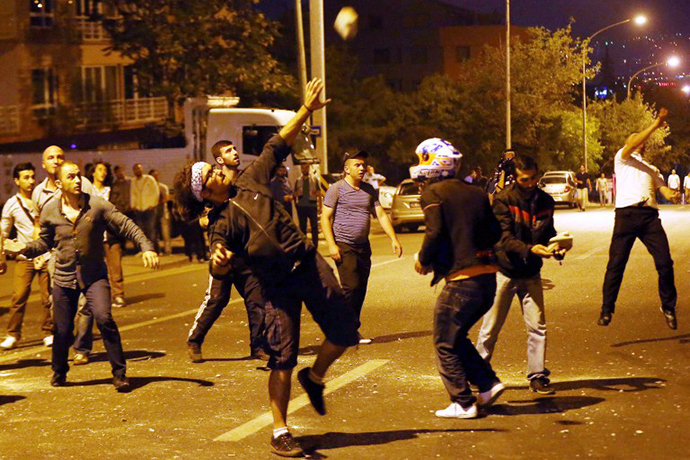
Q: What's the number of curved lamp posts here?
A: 2